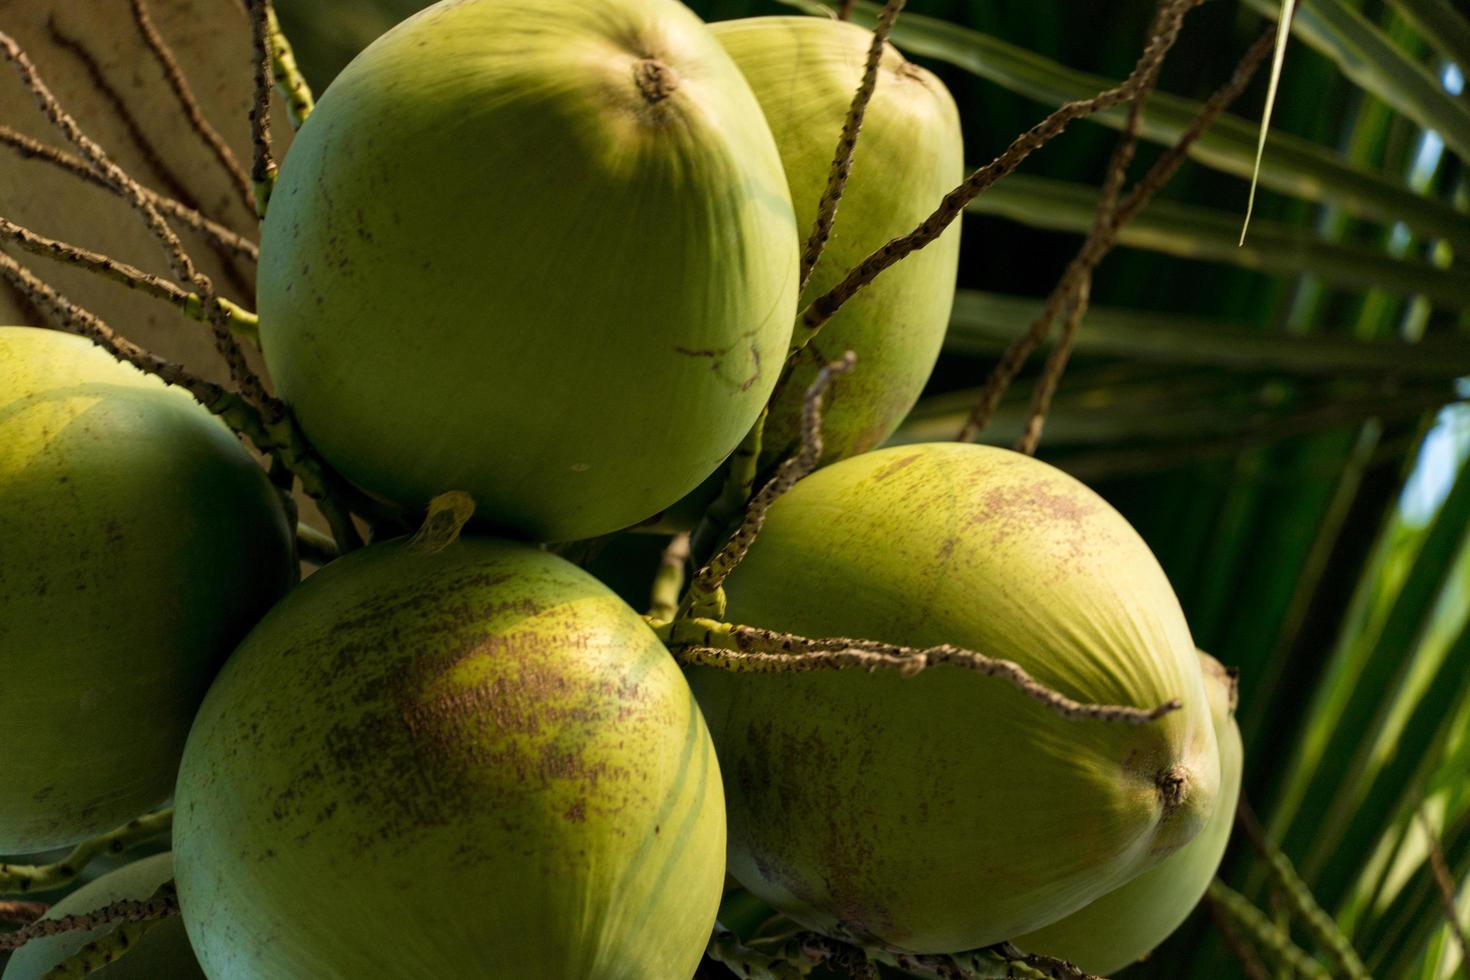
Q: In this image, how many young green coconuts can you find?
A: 7